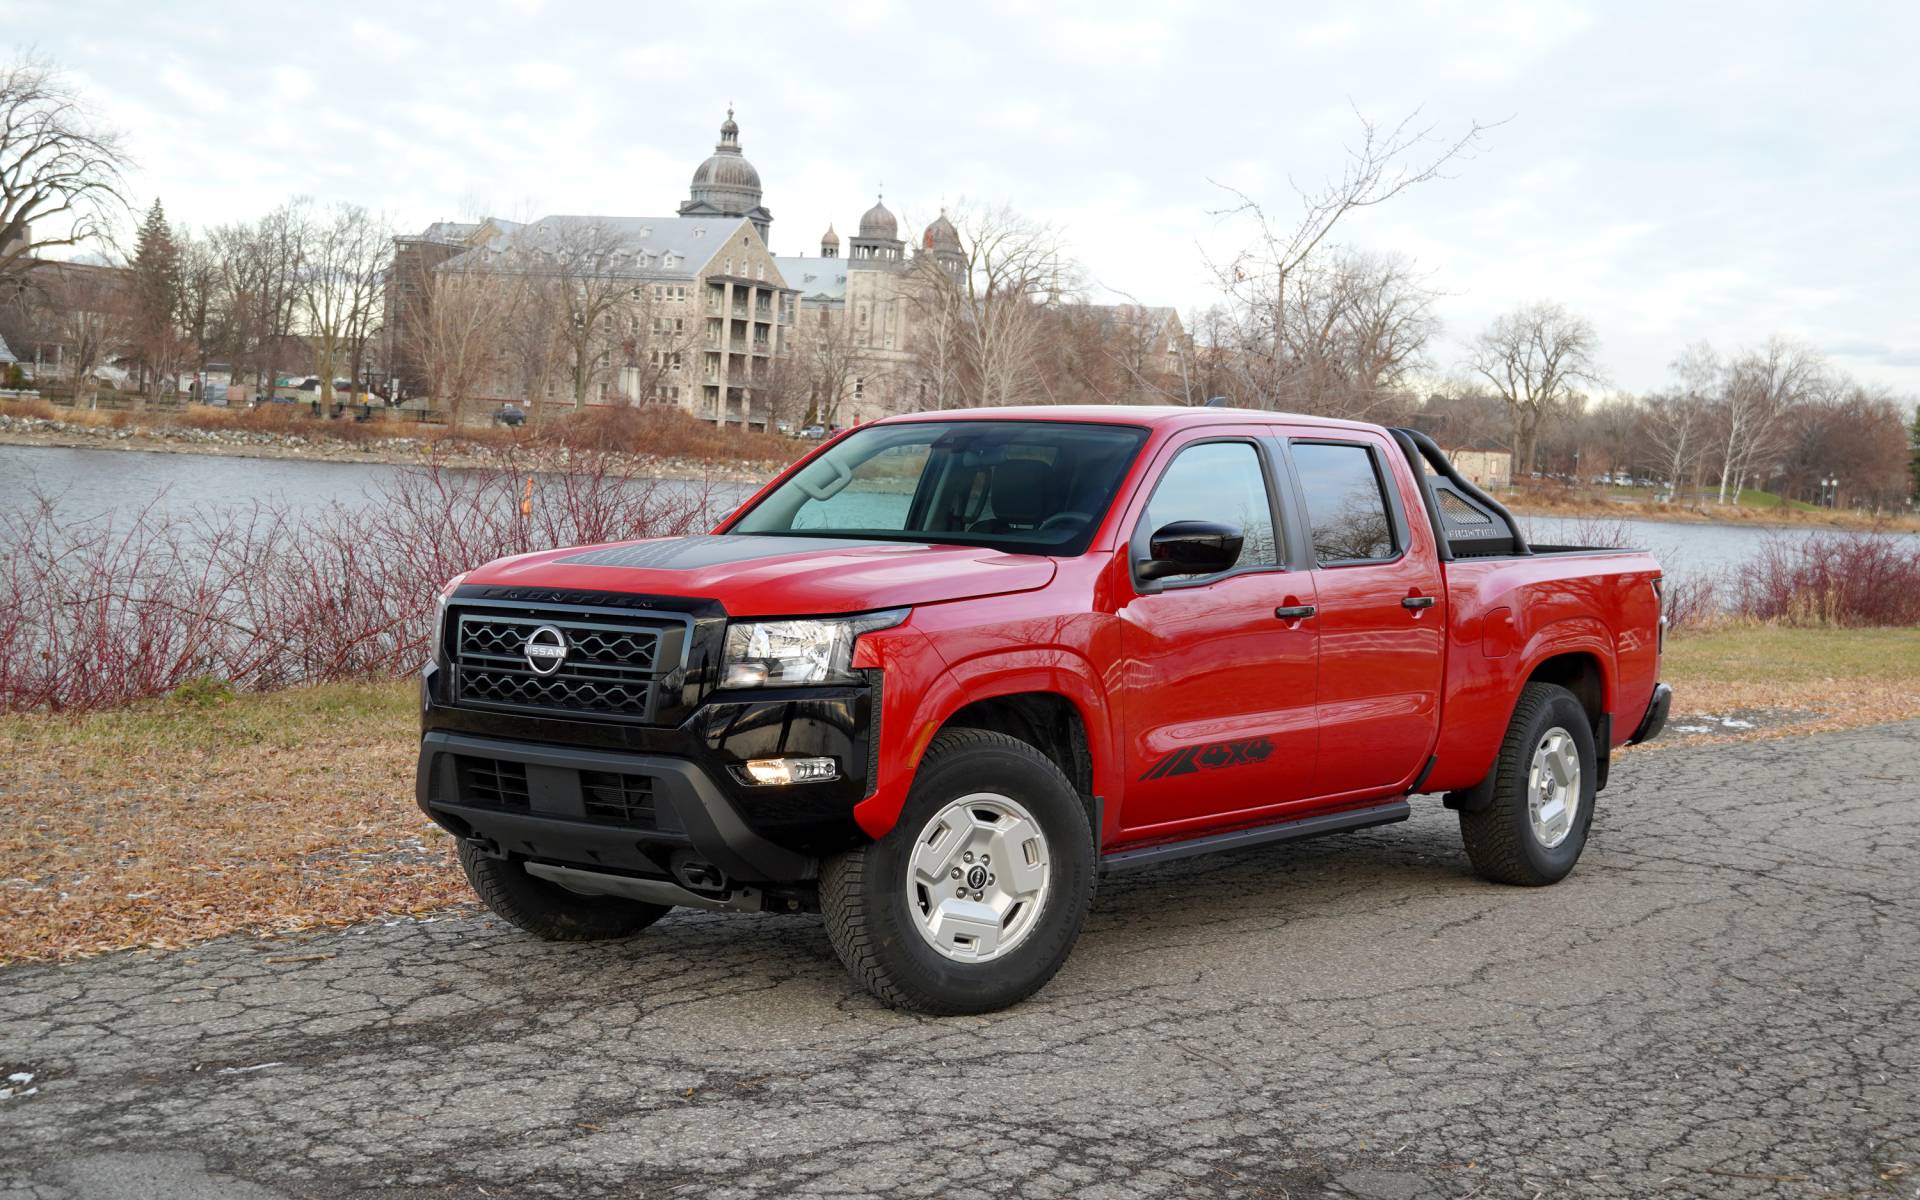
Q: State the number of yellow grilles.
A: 0